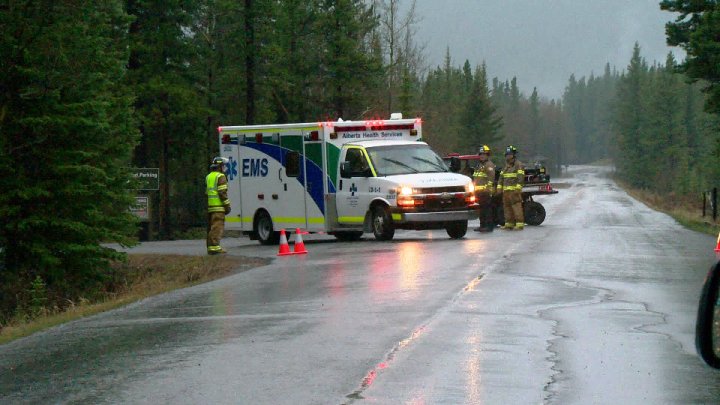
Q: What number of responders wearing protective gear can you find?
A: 3